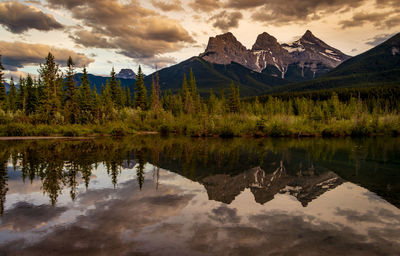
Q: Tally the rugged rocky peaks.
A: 3